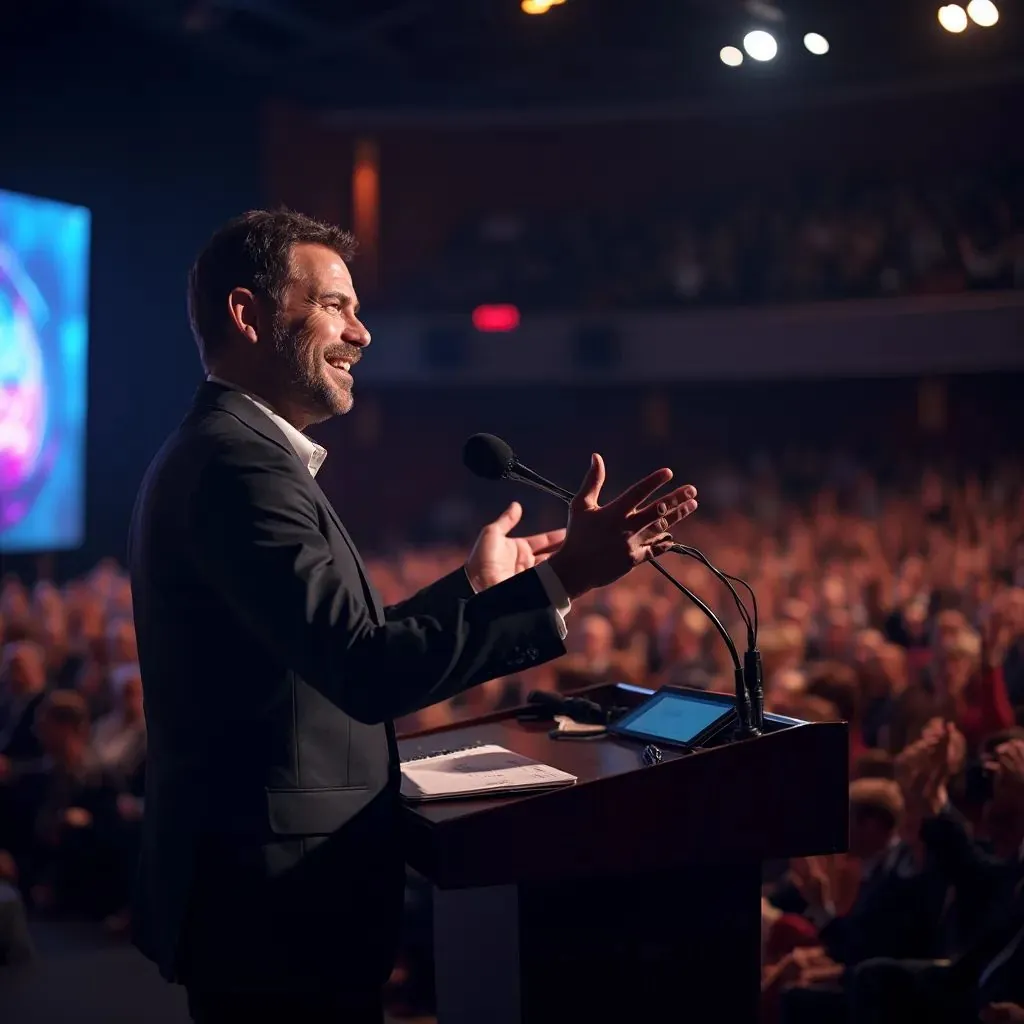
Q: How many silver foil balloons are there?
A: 0